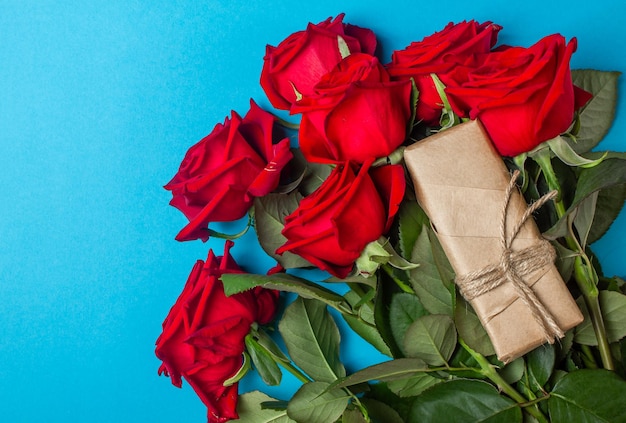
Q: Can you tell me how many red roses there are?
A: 7